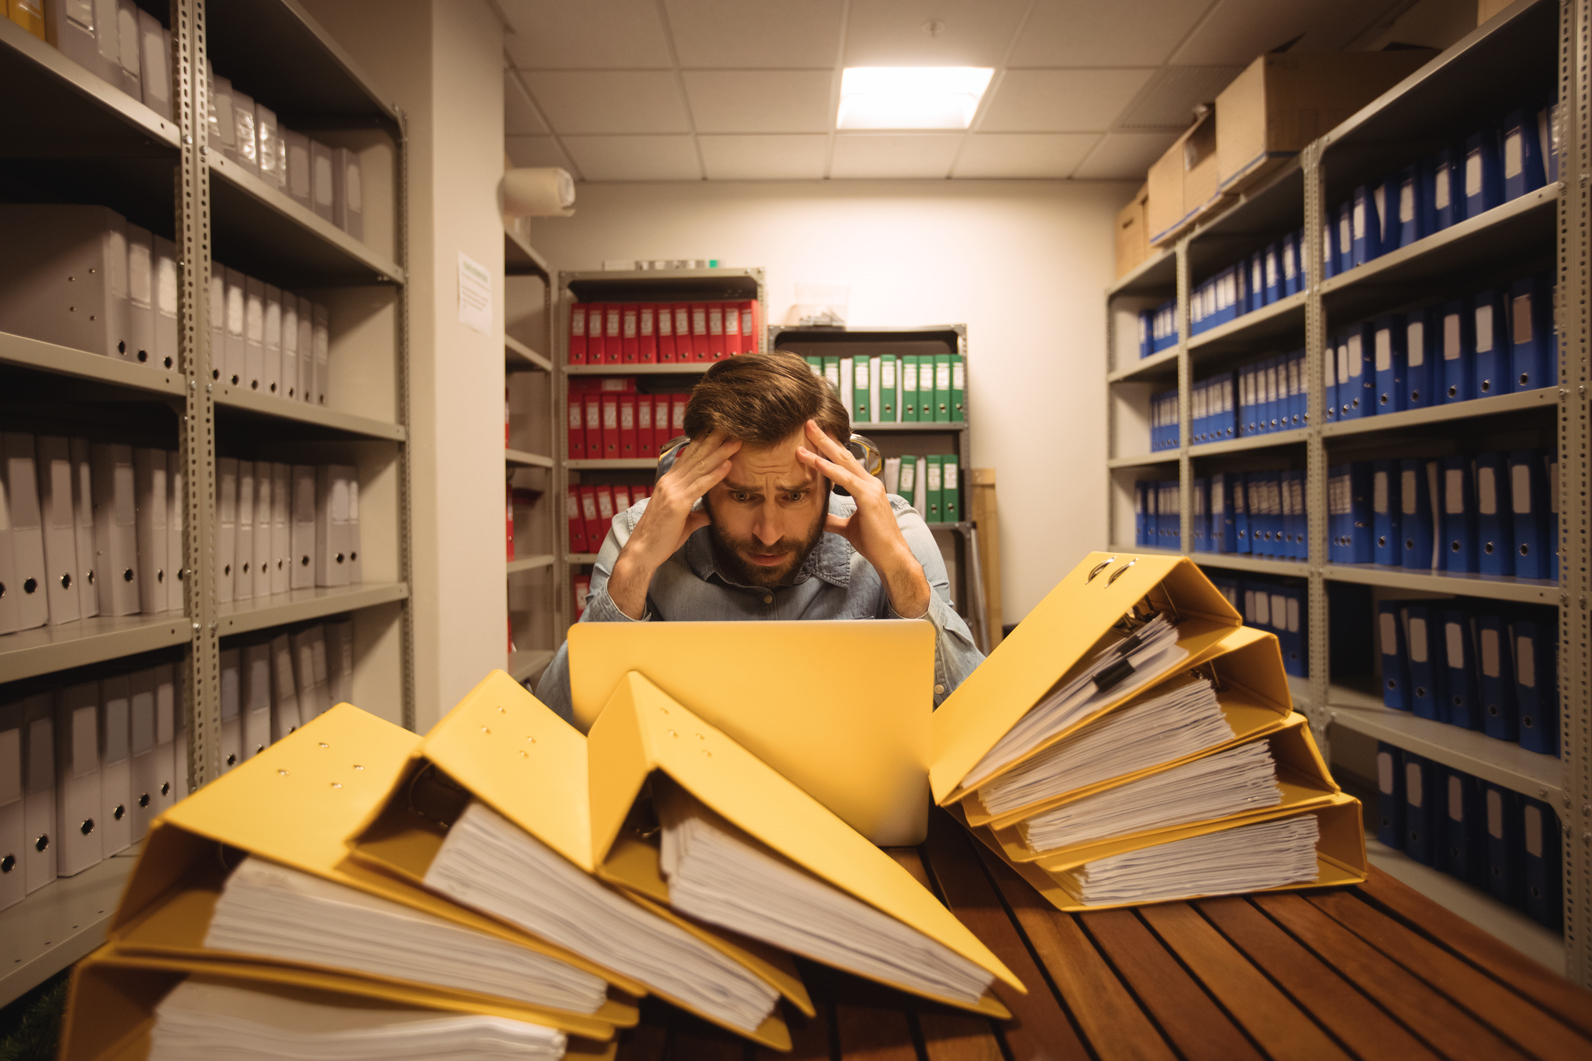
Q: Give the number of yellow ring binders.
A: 8